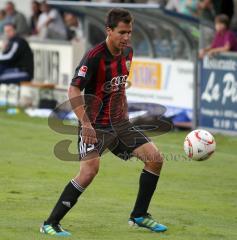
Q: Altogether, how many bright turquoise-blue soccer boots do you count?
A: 2